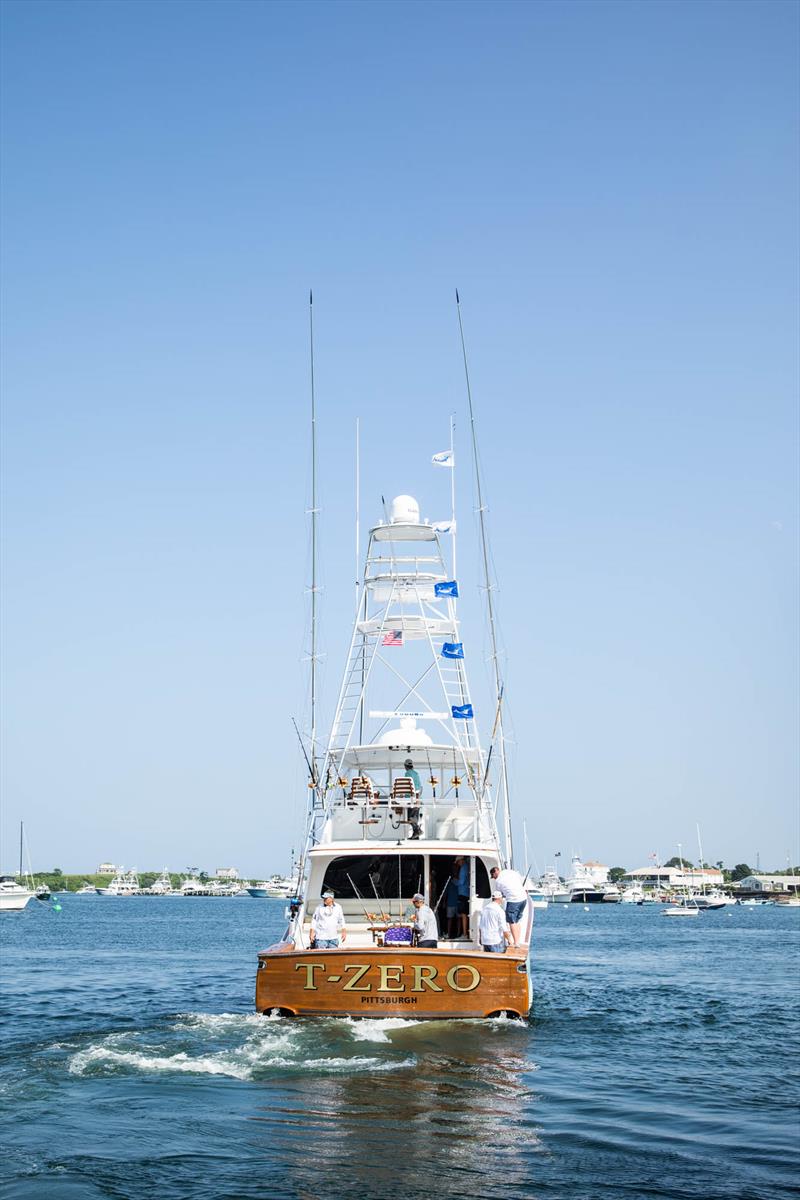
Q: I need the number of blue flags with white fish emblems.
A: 3